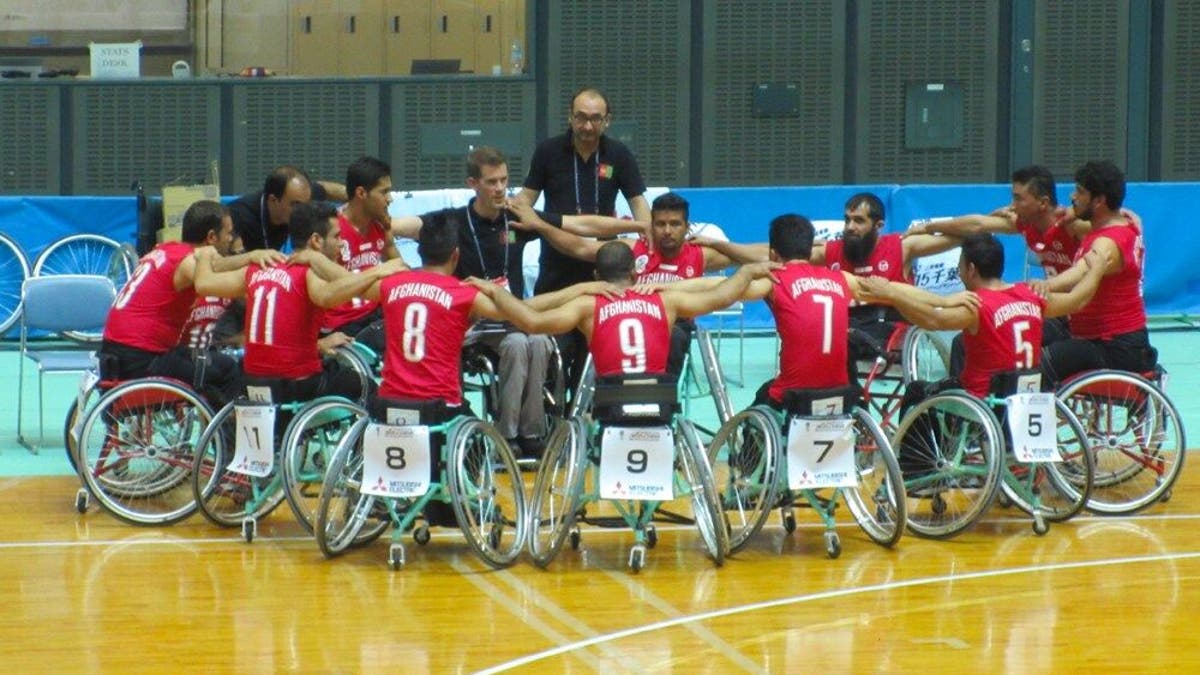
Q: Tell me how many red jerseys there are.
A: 12